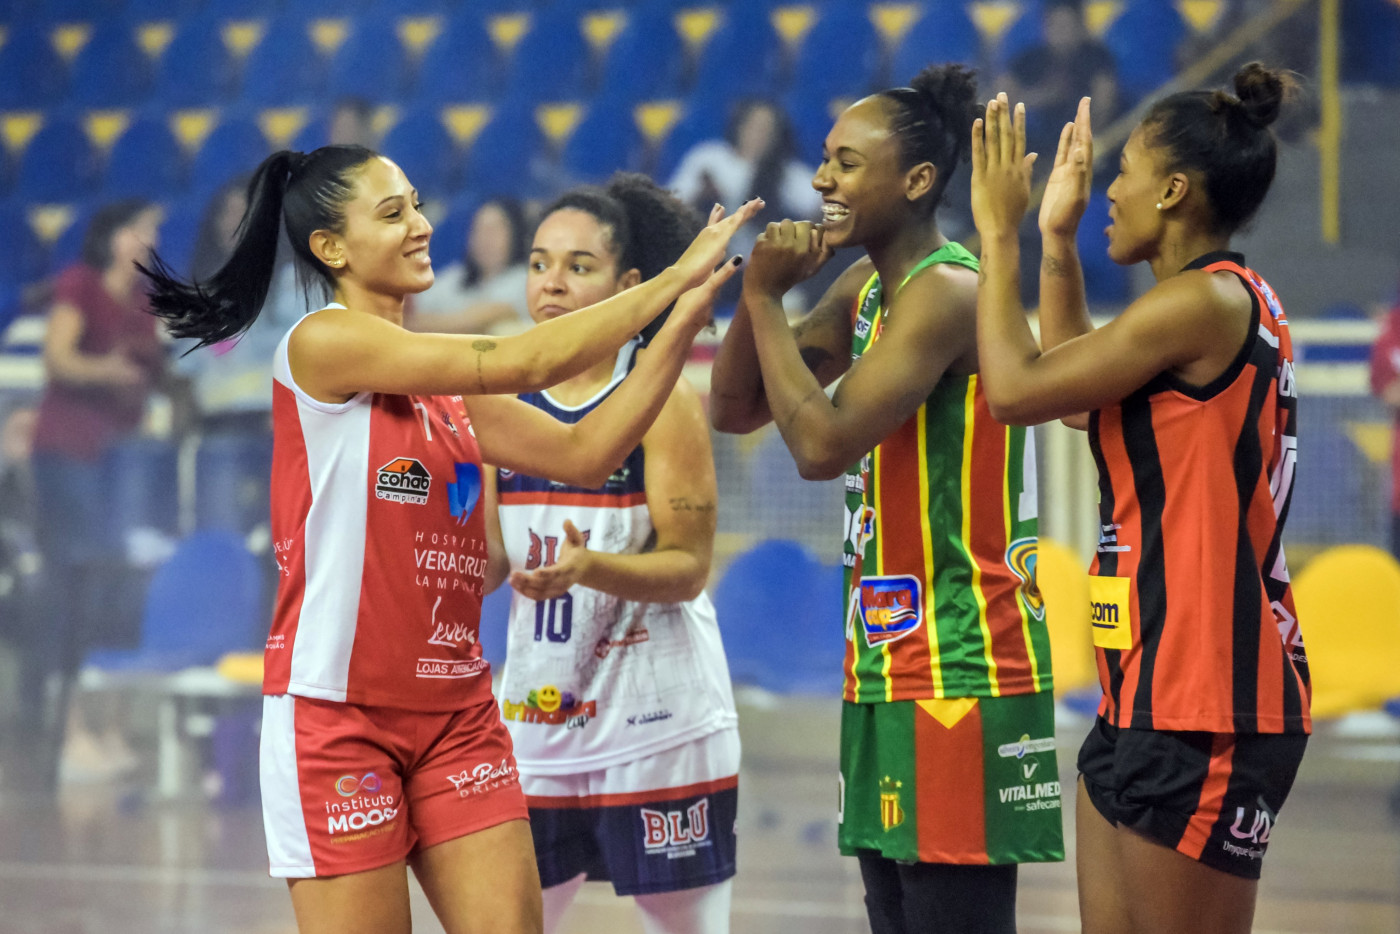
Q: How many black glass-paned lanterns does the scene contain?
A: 0